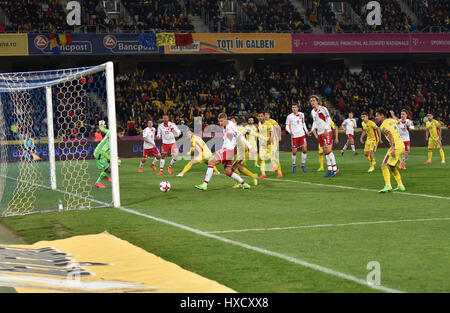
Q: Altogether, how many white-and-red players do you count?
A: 7